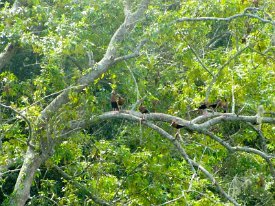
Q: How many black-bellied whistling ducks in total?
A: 7